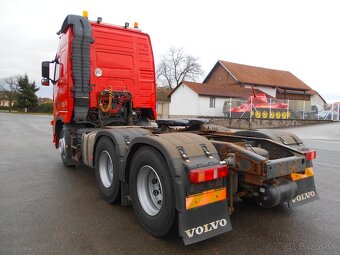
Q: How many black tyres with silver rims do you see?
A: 3